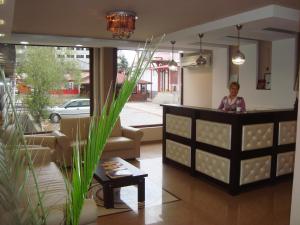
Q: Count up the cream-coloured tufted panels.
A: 8